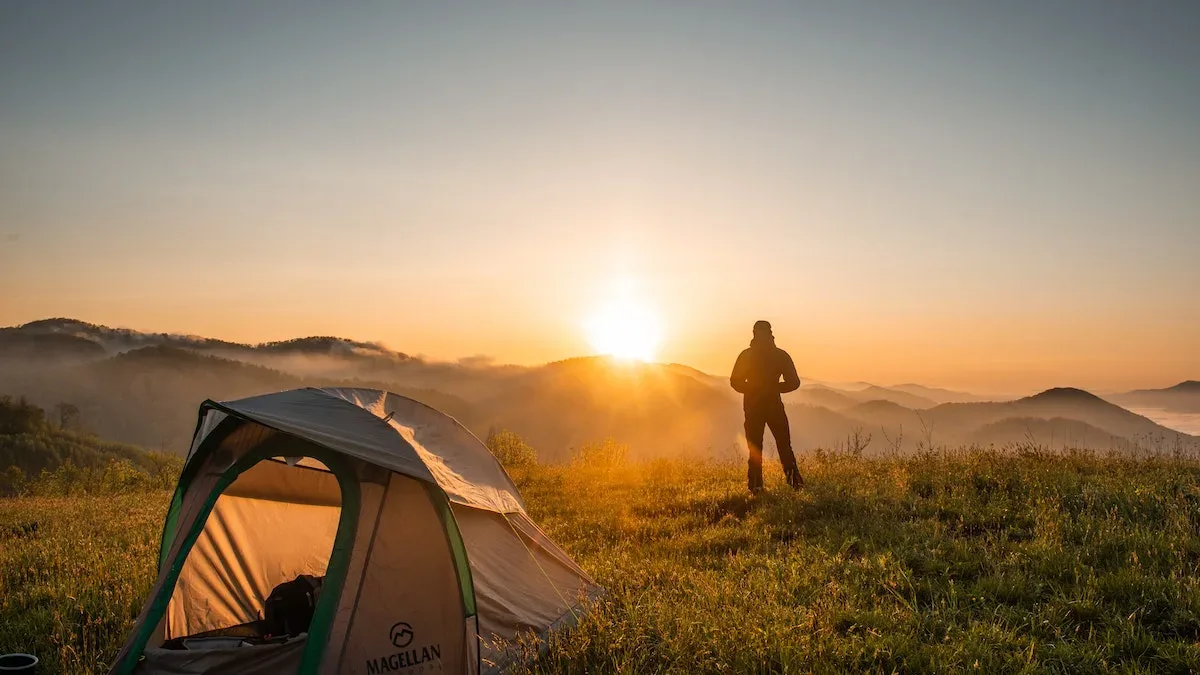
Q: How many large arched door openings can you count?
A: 1